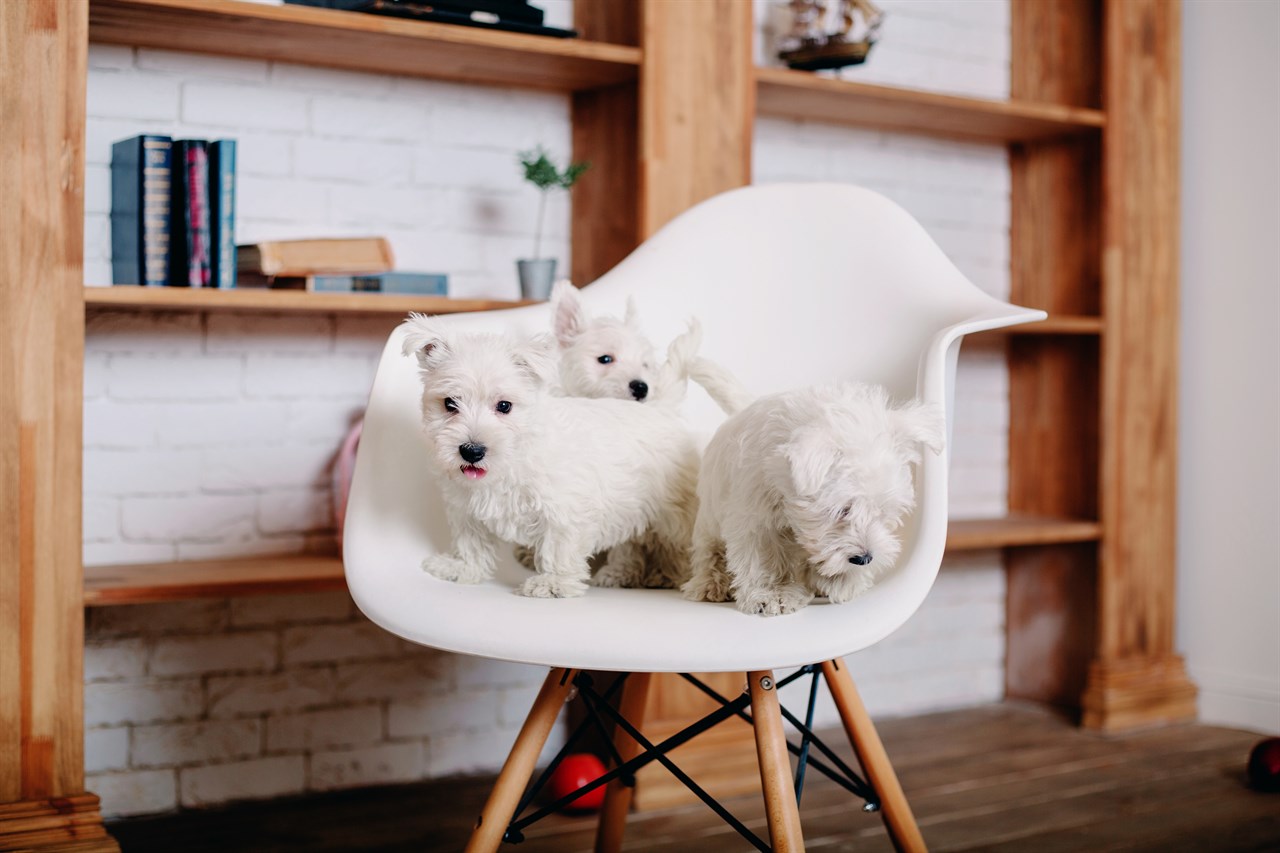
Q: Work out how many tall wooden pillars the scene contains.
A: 3